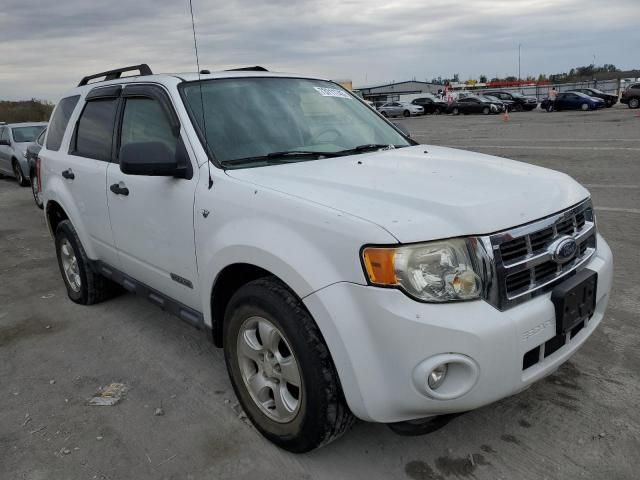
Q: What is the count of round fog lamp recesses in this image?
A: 1